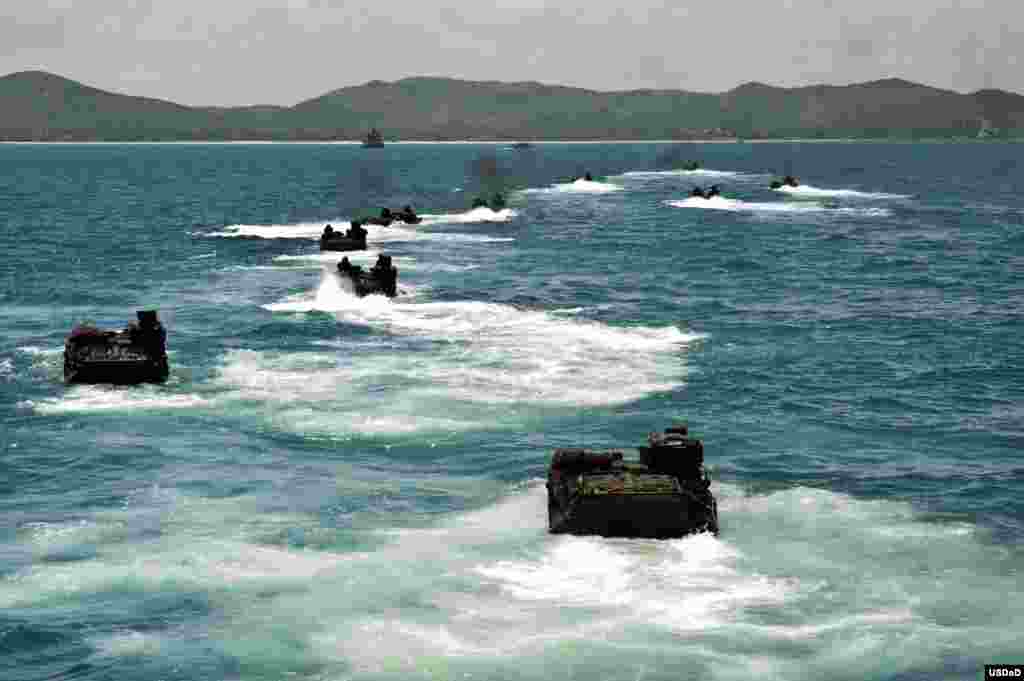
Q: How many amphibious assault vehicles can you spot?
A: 10